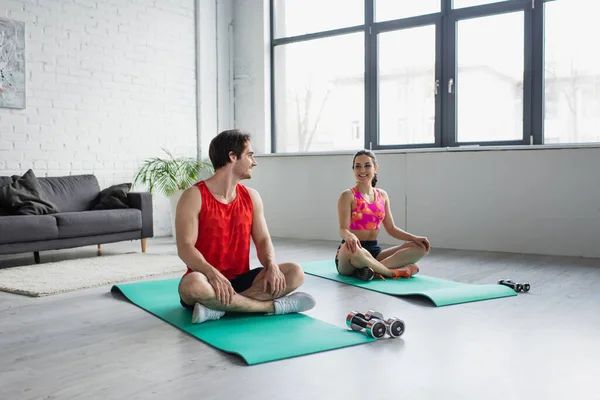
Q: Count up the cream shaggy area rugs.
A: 1